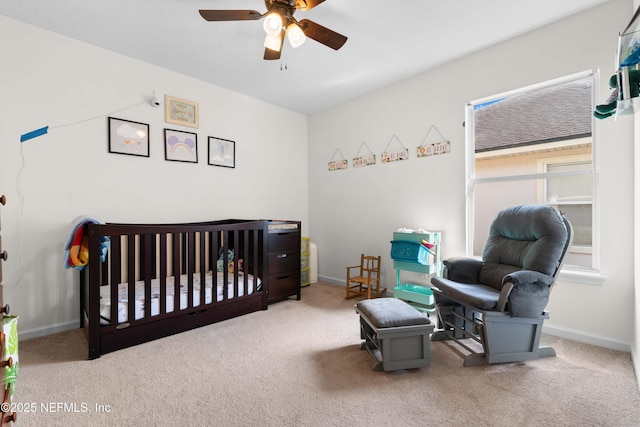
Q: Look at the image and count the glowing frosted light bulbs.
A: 3